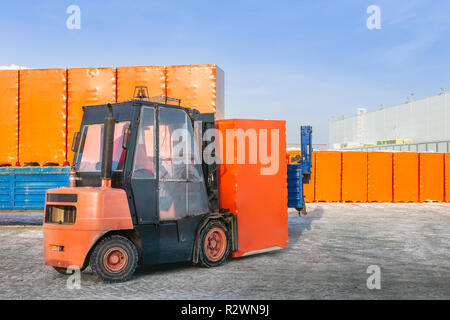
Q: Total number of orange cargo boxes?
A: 13